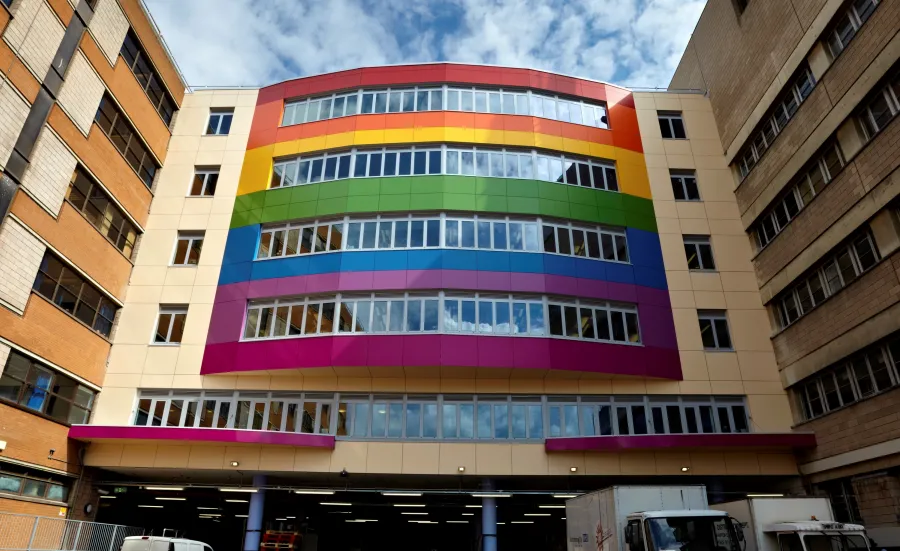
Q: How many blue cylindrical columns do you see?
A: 2